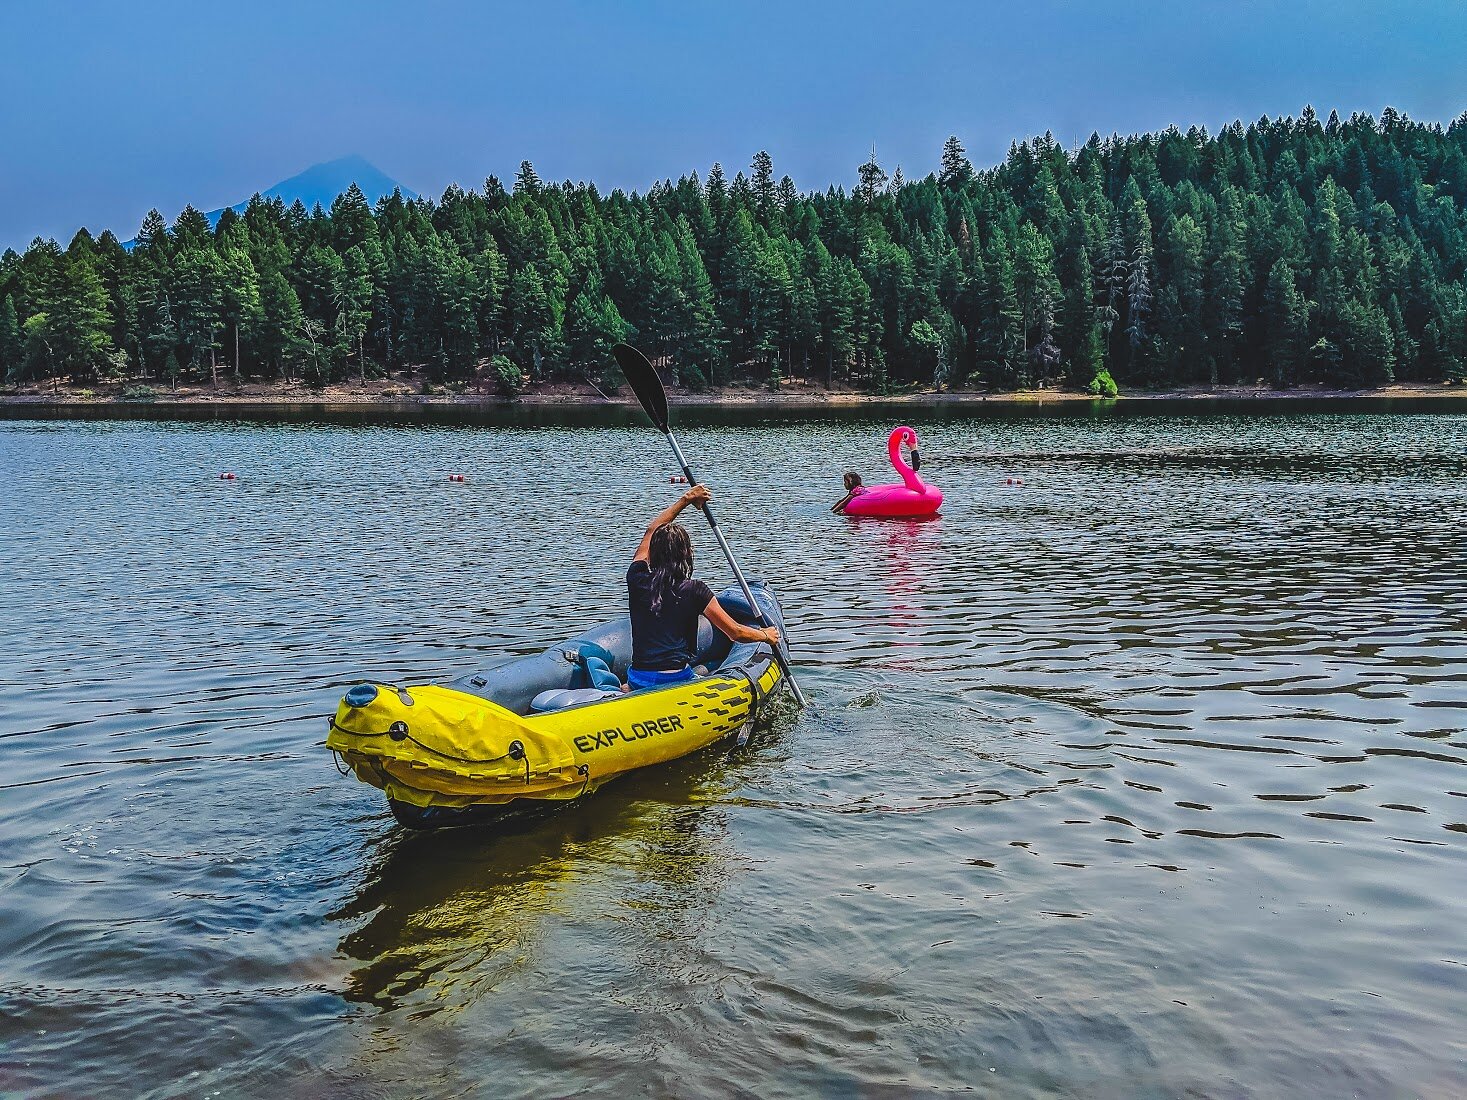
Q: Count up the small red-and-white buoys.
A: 4